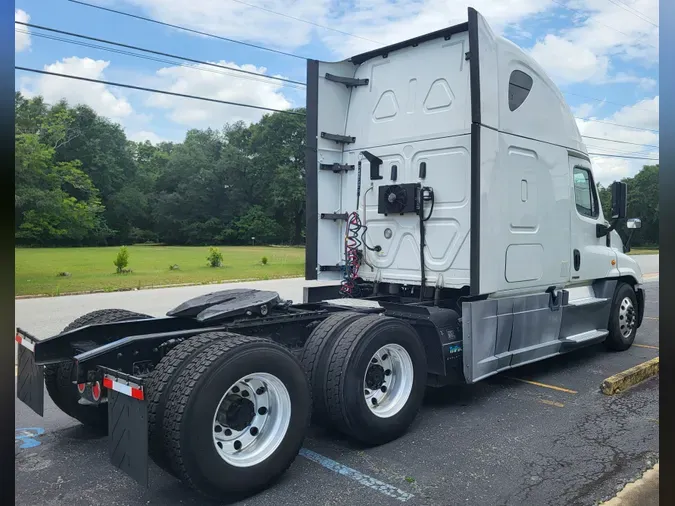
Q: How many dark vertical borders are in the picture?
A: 2